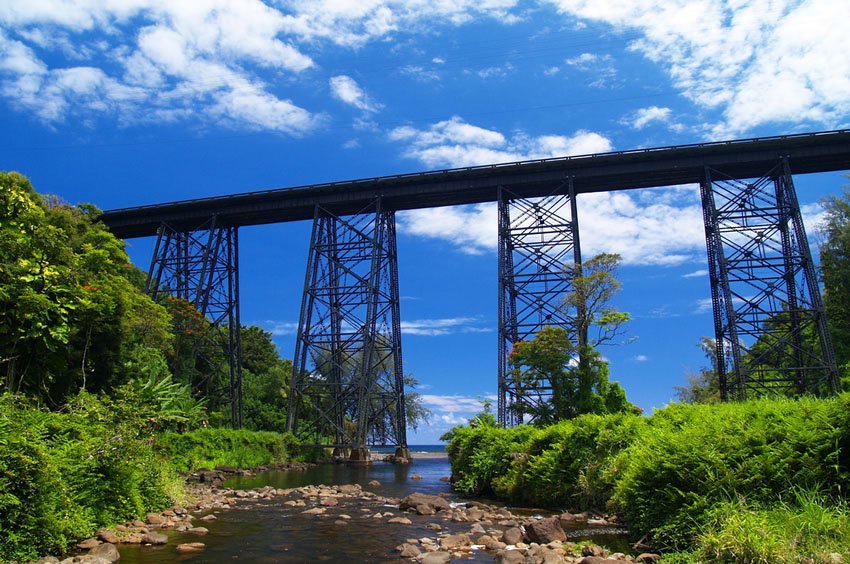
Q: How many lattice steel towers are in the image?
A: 4